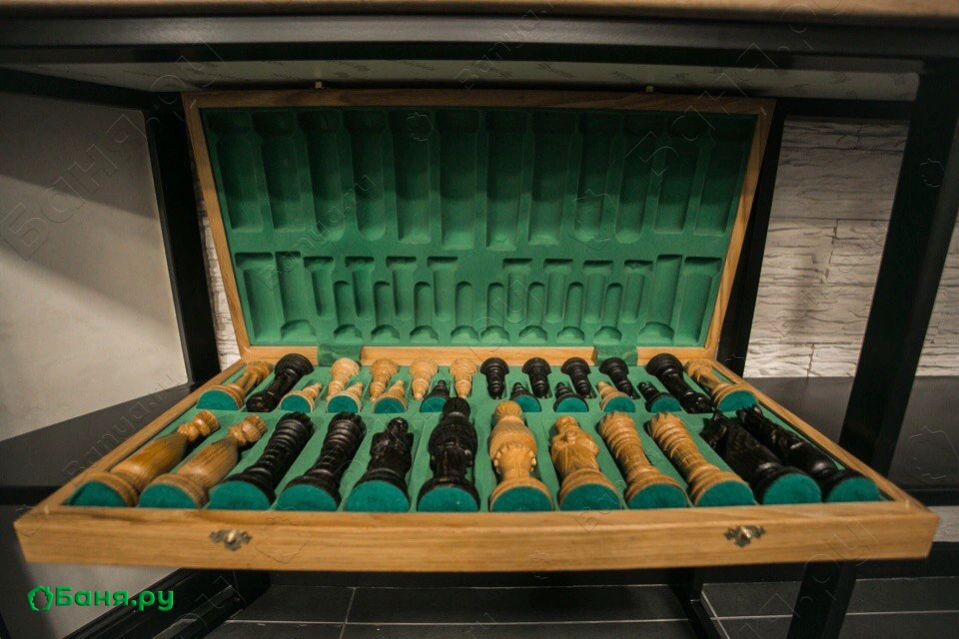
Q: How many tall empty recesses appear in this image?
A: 12